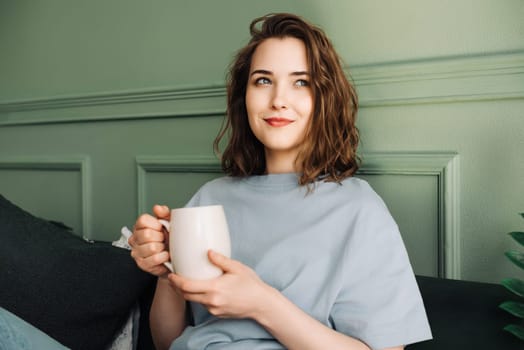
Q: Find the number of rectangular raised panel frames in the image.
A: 2